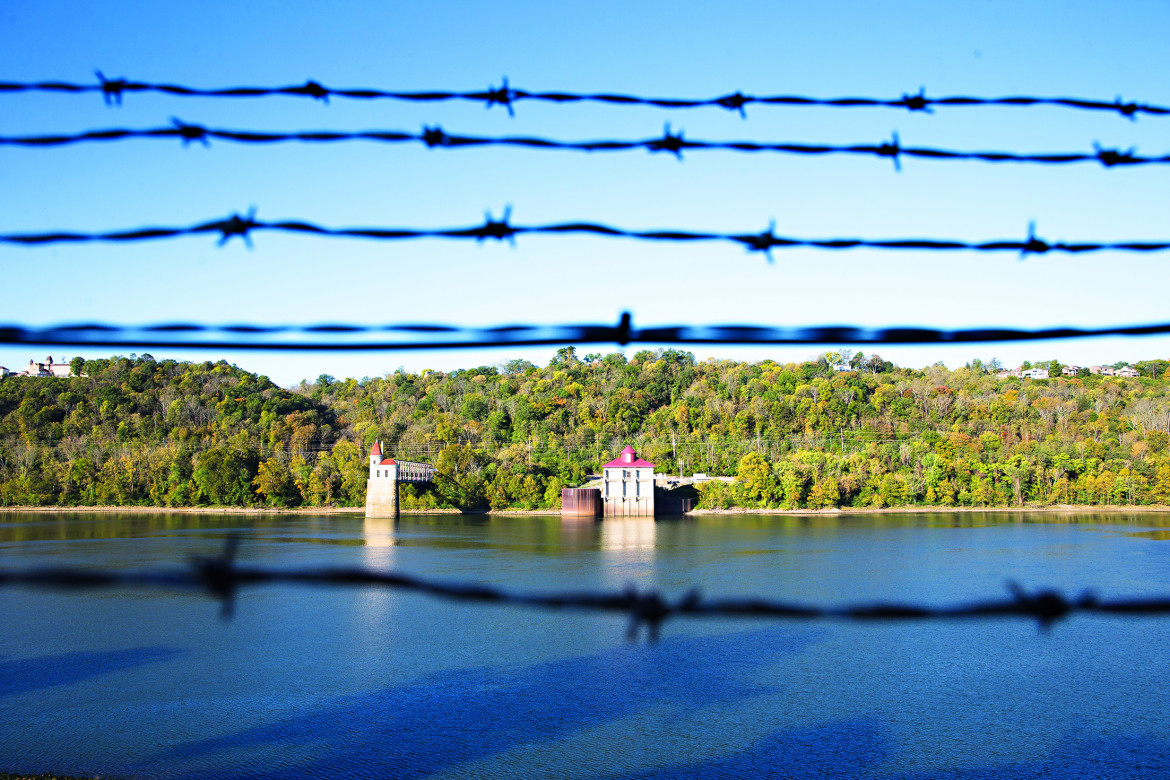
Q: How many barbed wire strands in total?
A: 5